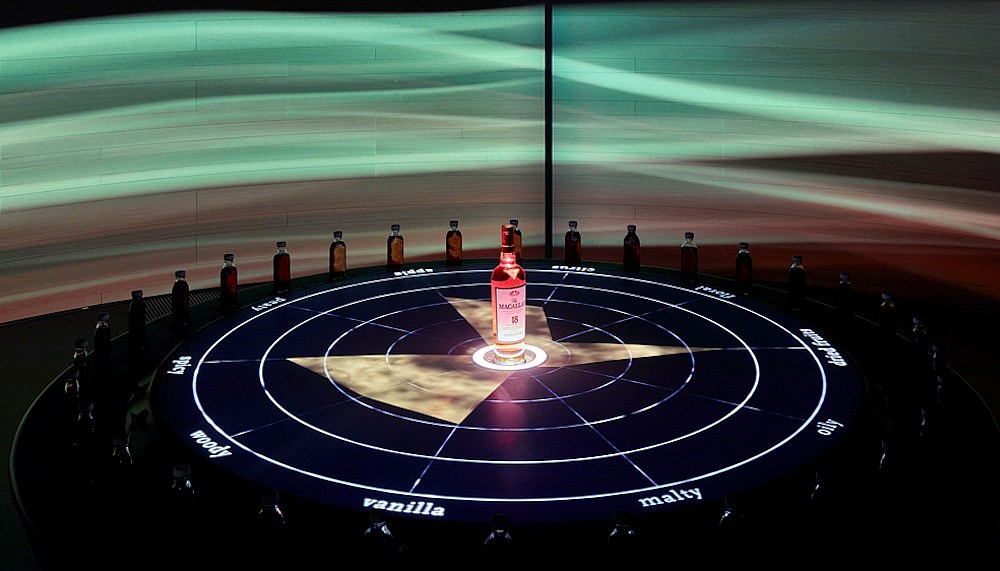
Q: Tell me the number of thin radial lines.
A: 10